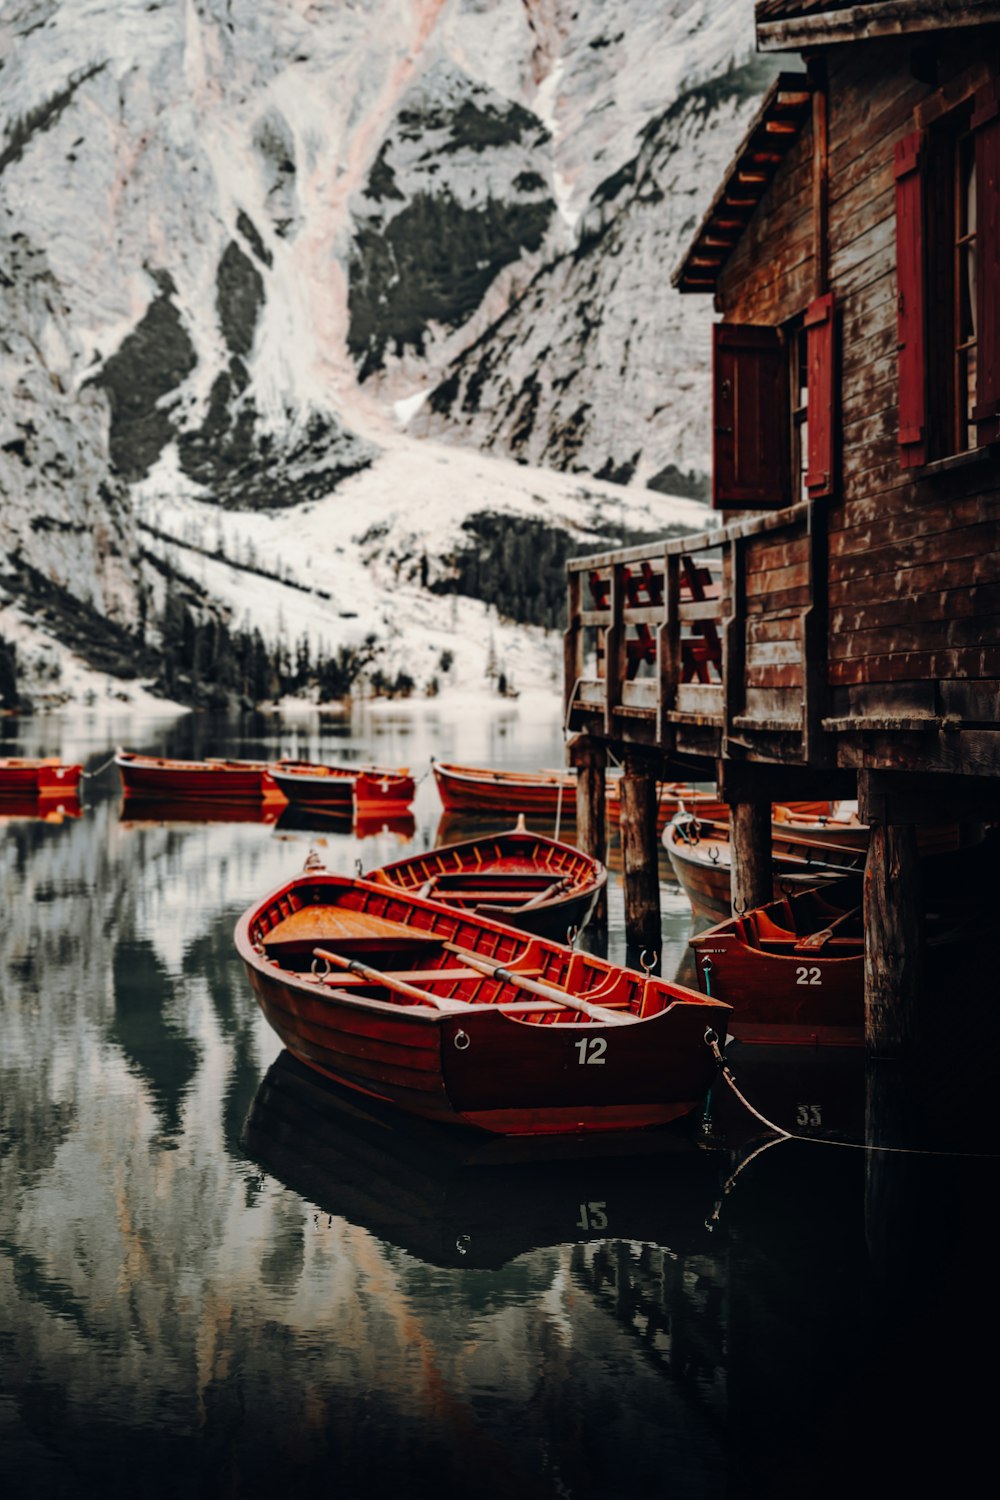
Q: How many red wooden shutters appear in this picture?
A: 4